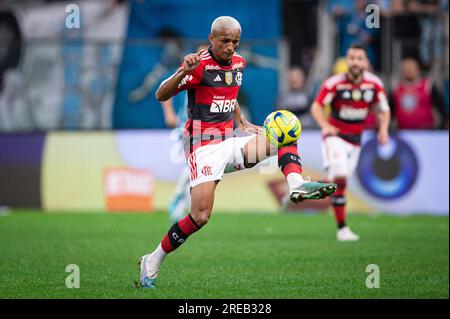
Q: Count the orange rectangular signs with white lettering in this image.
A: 1